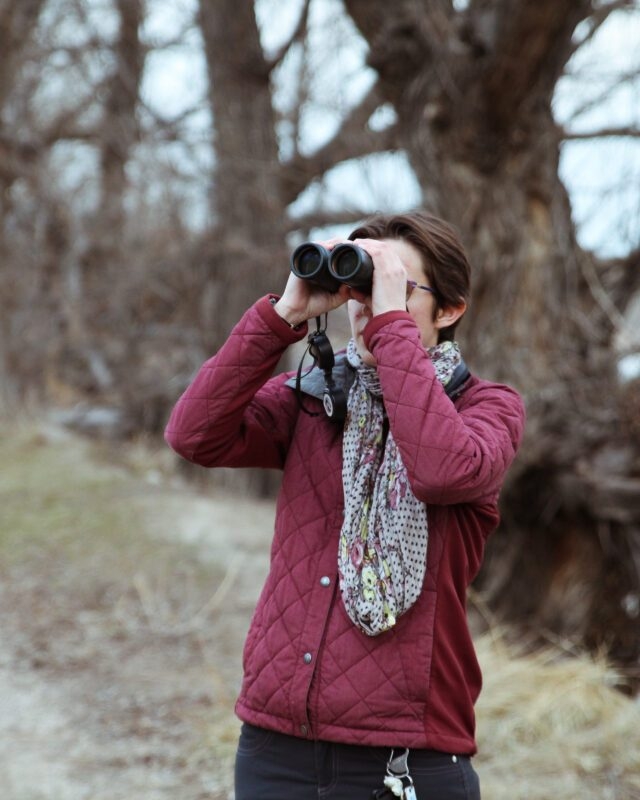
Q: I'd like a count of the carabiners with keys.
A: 1